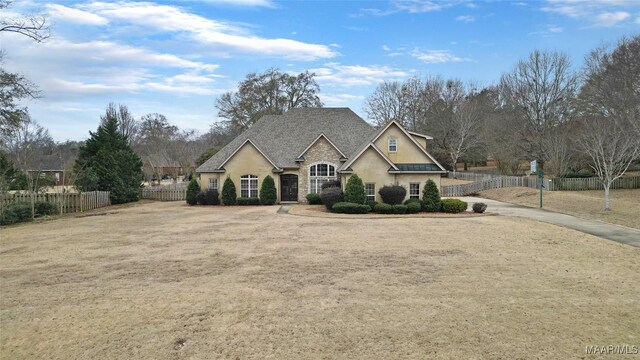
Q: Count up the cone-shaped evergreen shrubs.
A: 5